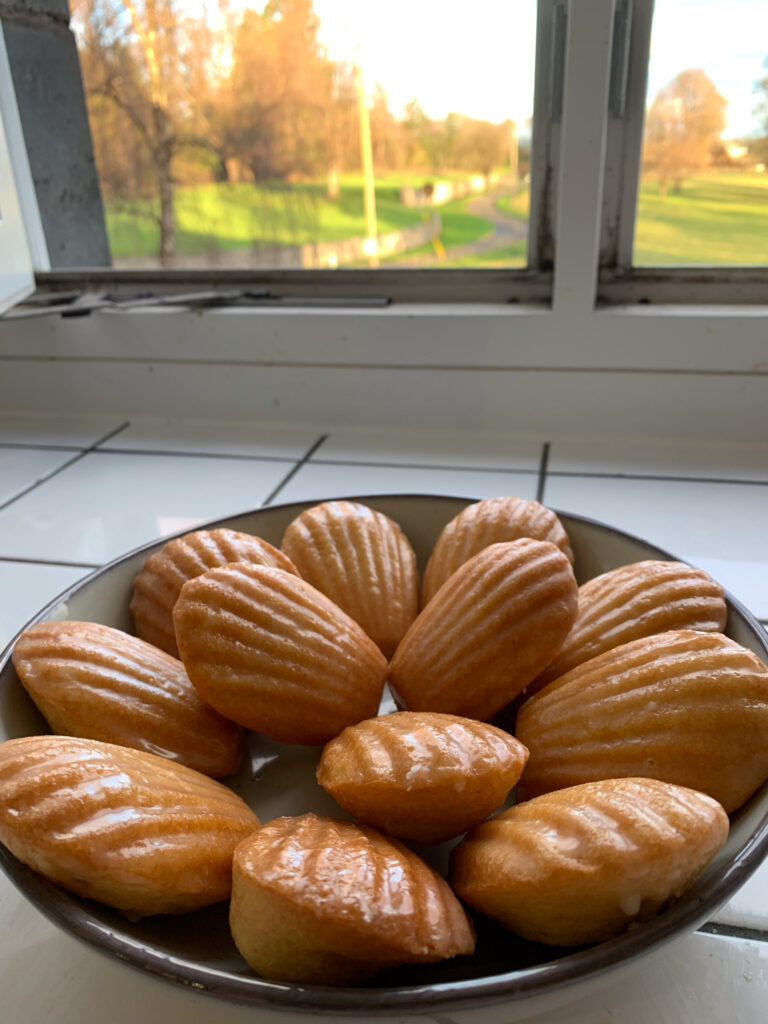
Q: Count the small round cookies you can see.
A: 12